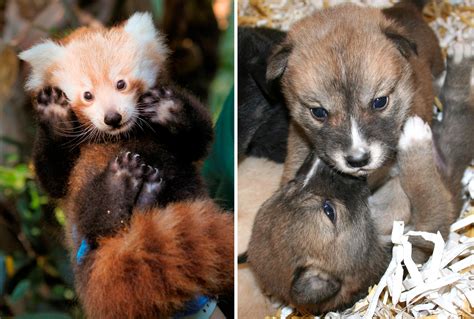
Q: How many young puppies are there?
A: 2